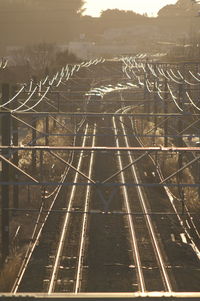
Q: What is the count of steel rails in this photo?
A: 4